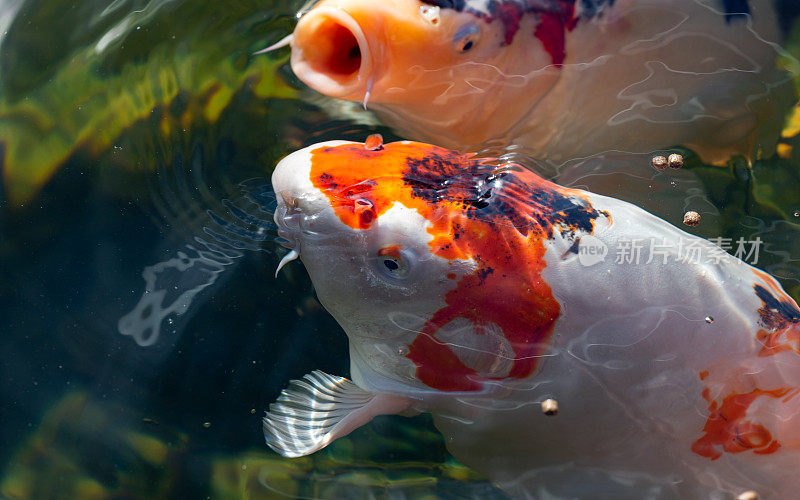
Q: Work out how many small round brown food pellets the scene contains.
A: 5